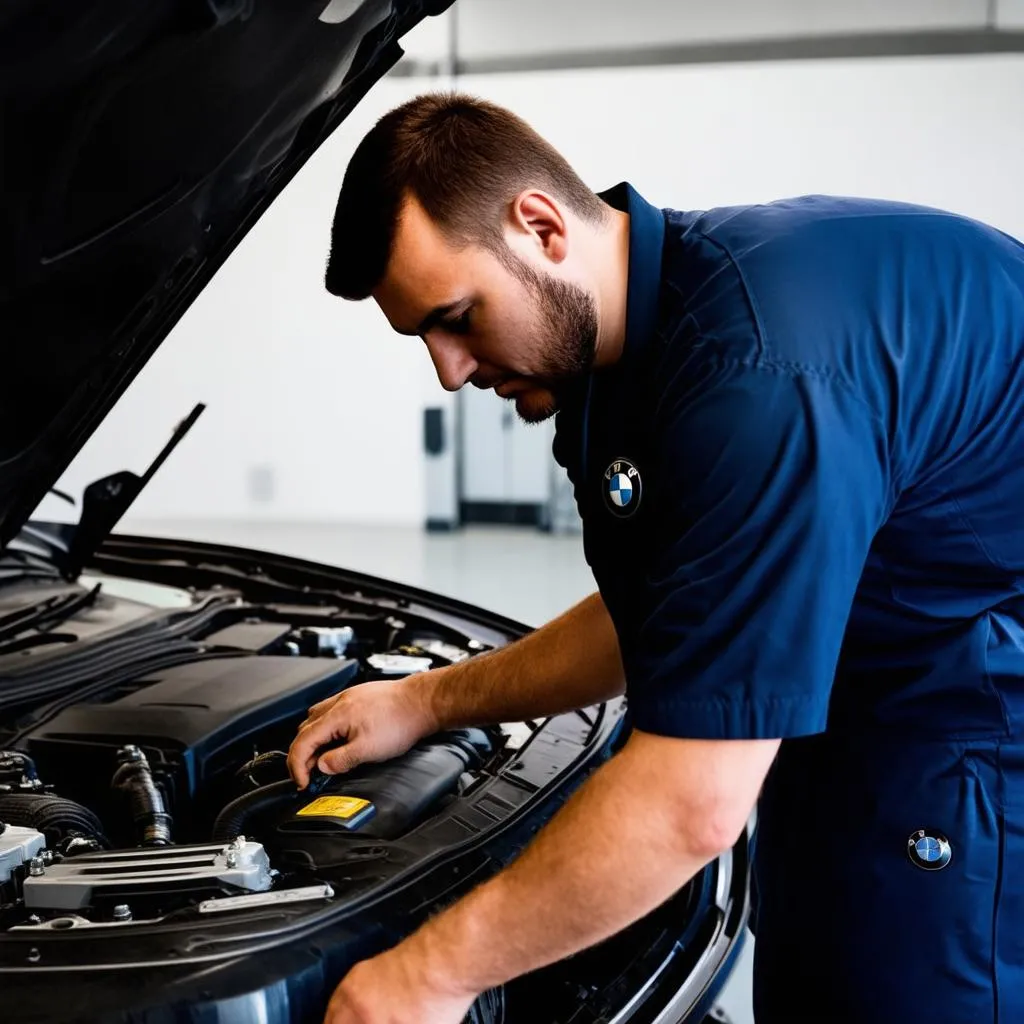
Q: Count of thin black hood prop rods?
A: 1